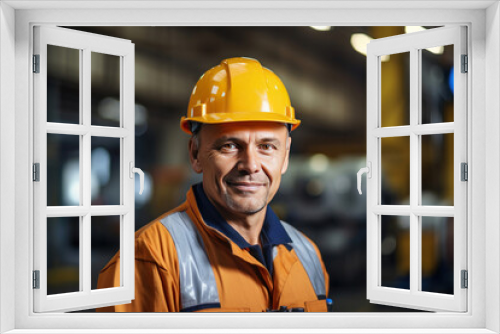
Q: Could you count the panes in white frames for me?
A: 12